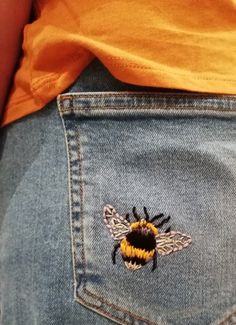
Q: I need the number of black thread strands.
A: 8